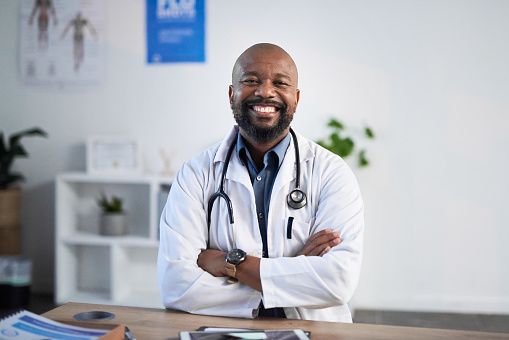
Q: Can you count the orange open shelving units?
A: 0